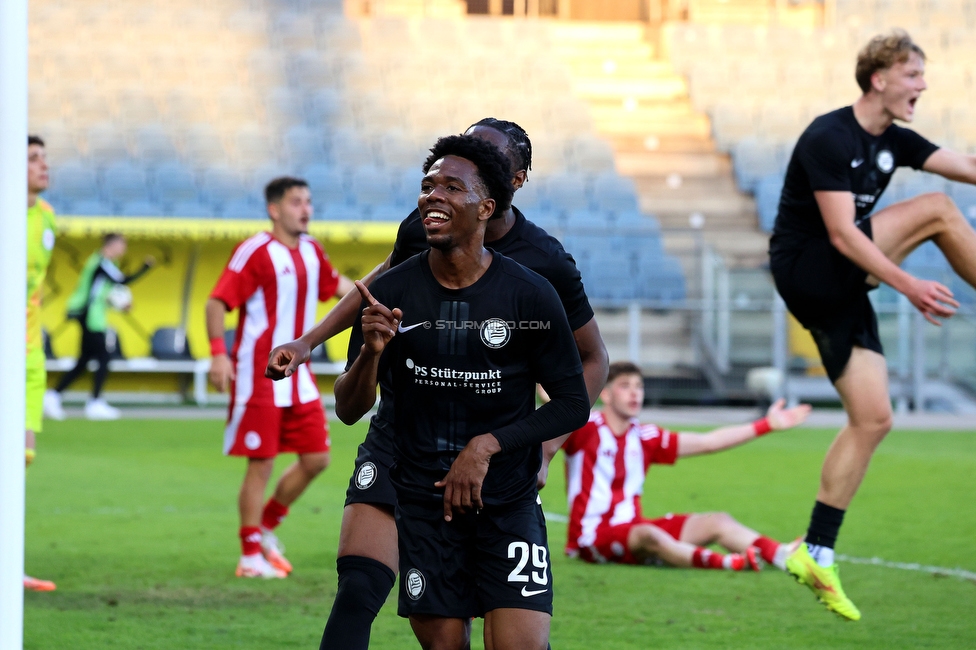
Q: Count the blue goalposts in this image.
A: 0